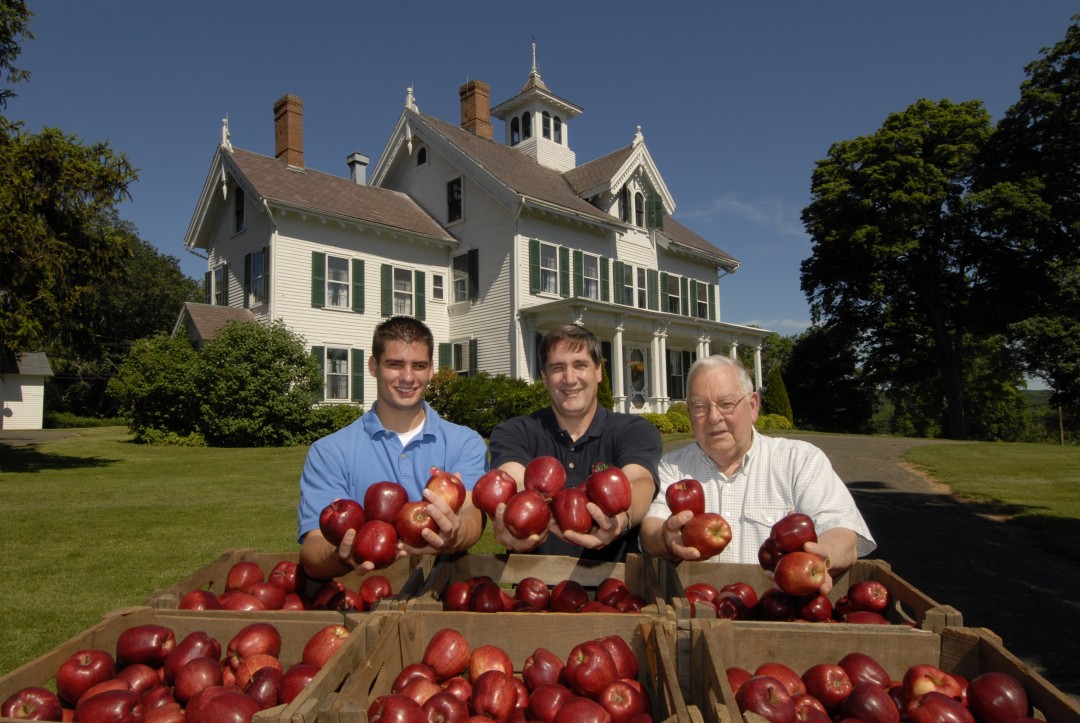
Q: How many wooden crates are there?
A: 6